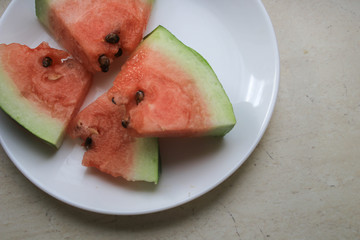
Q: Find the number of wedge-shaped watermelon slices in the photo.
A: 4